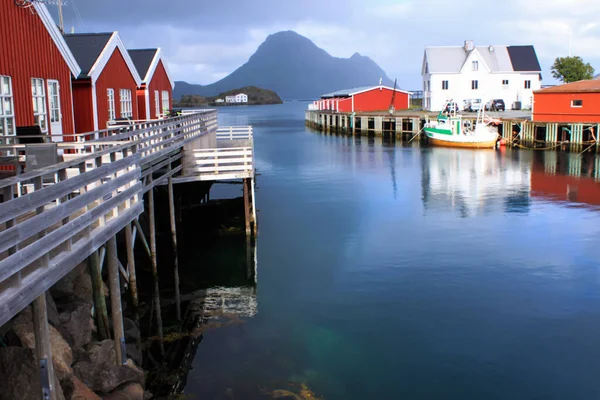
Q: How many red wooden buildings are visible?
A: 5